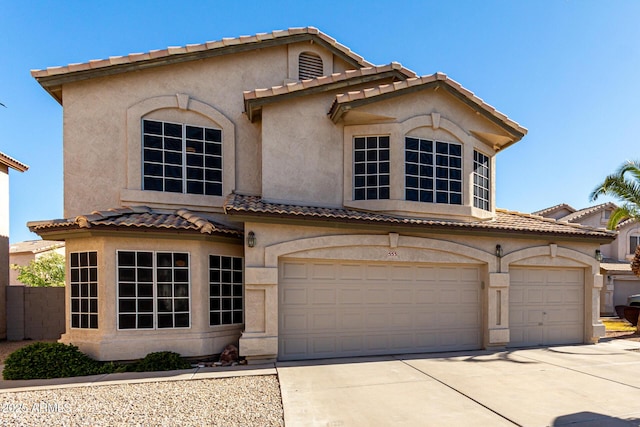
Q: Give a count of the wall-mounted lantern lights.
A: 3